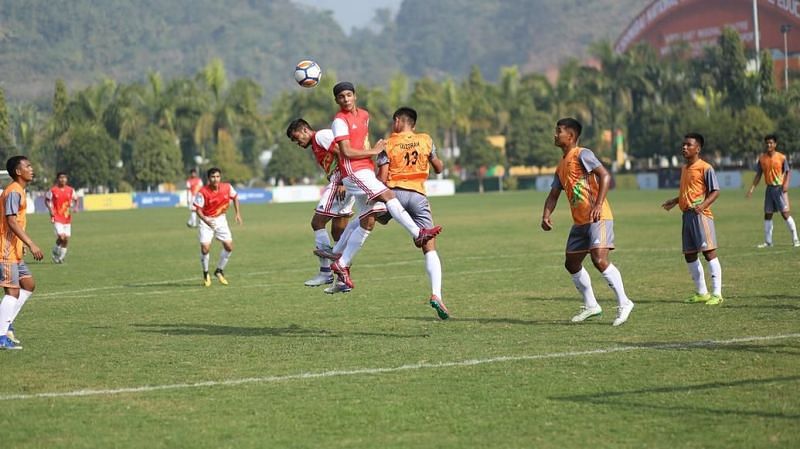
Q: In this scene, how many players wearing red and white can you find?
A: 5